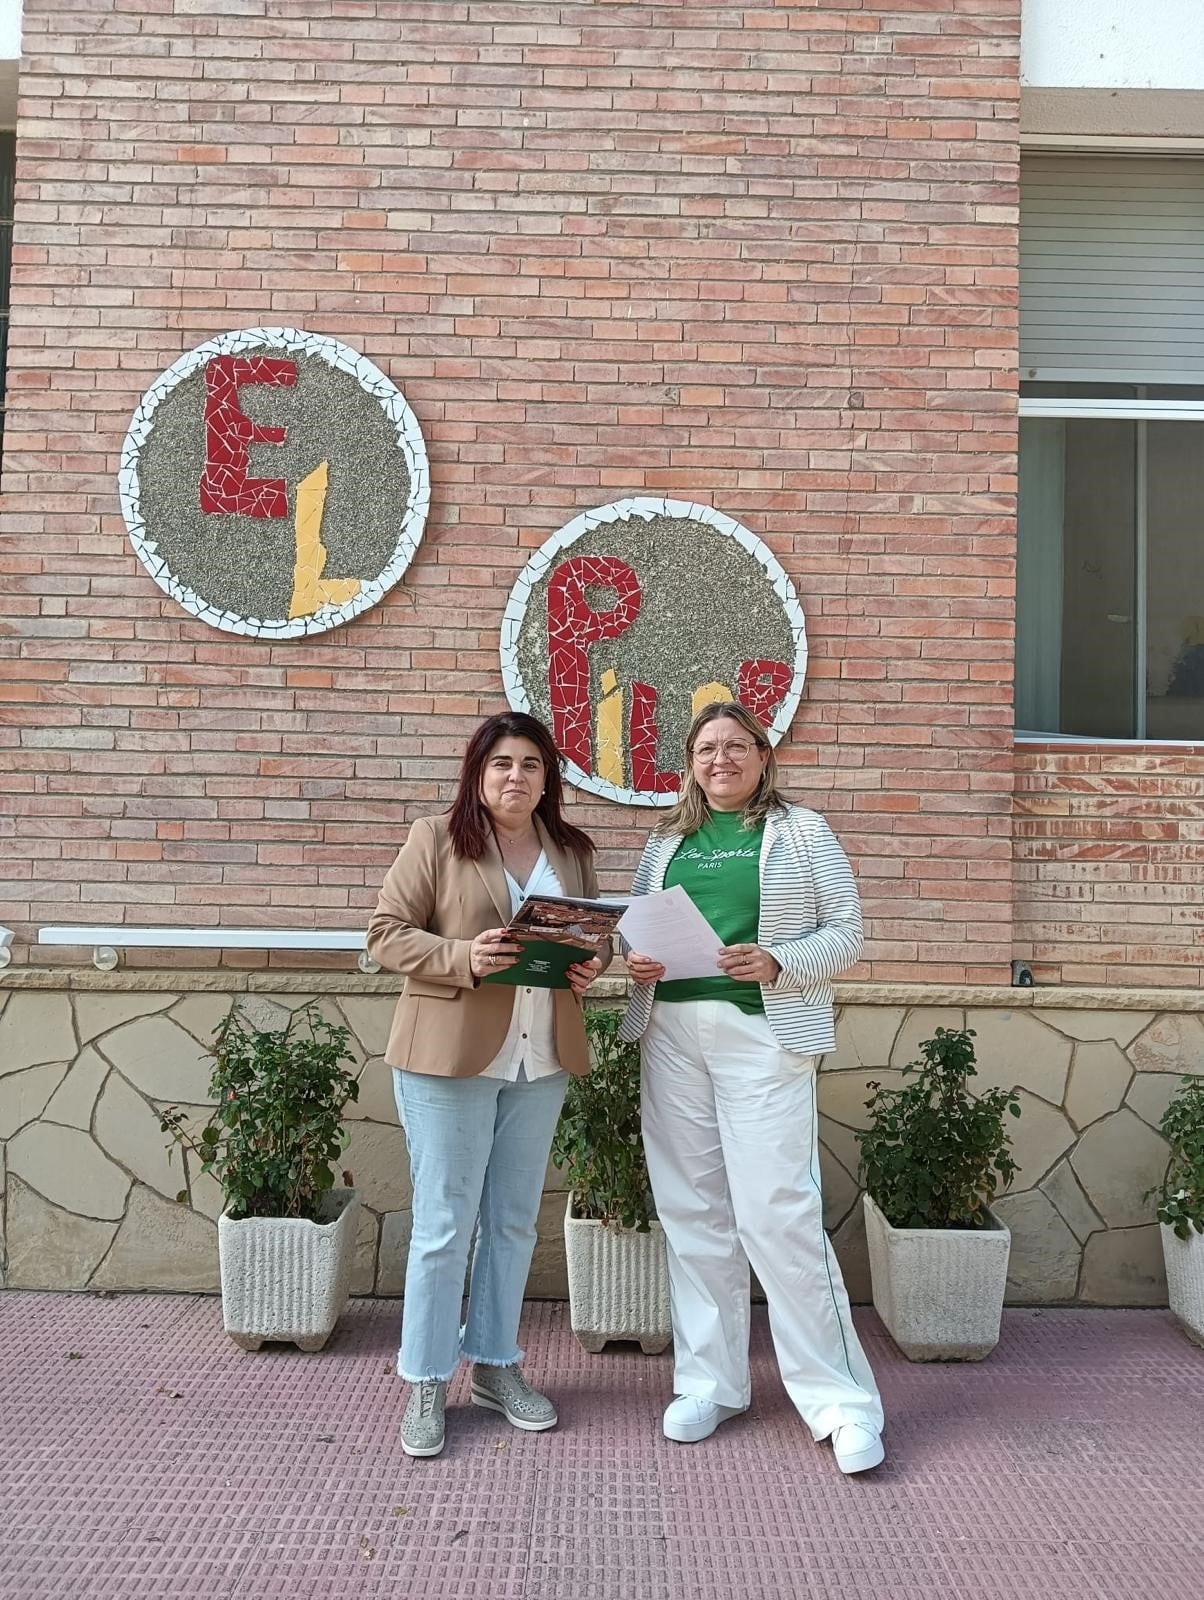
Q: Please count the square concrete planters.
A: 4